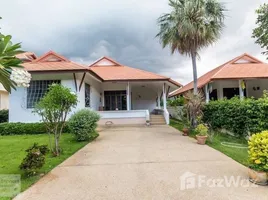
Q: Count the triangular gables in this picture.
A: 3